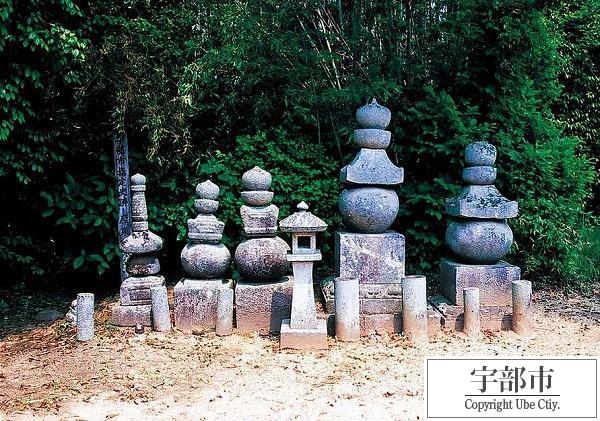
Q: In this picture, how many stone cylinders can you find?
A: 7